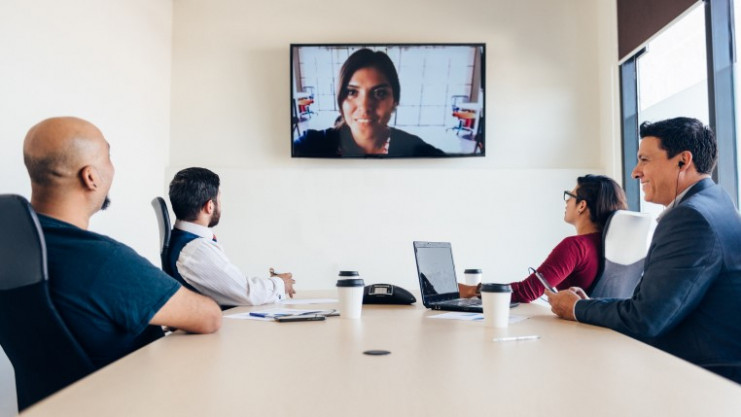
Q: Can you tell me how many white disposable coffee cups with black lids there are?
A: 4